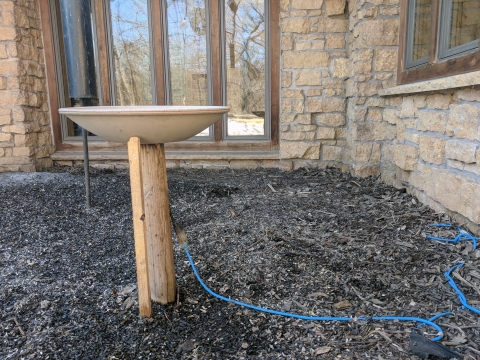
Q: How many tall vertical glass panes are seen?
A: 4